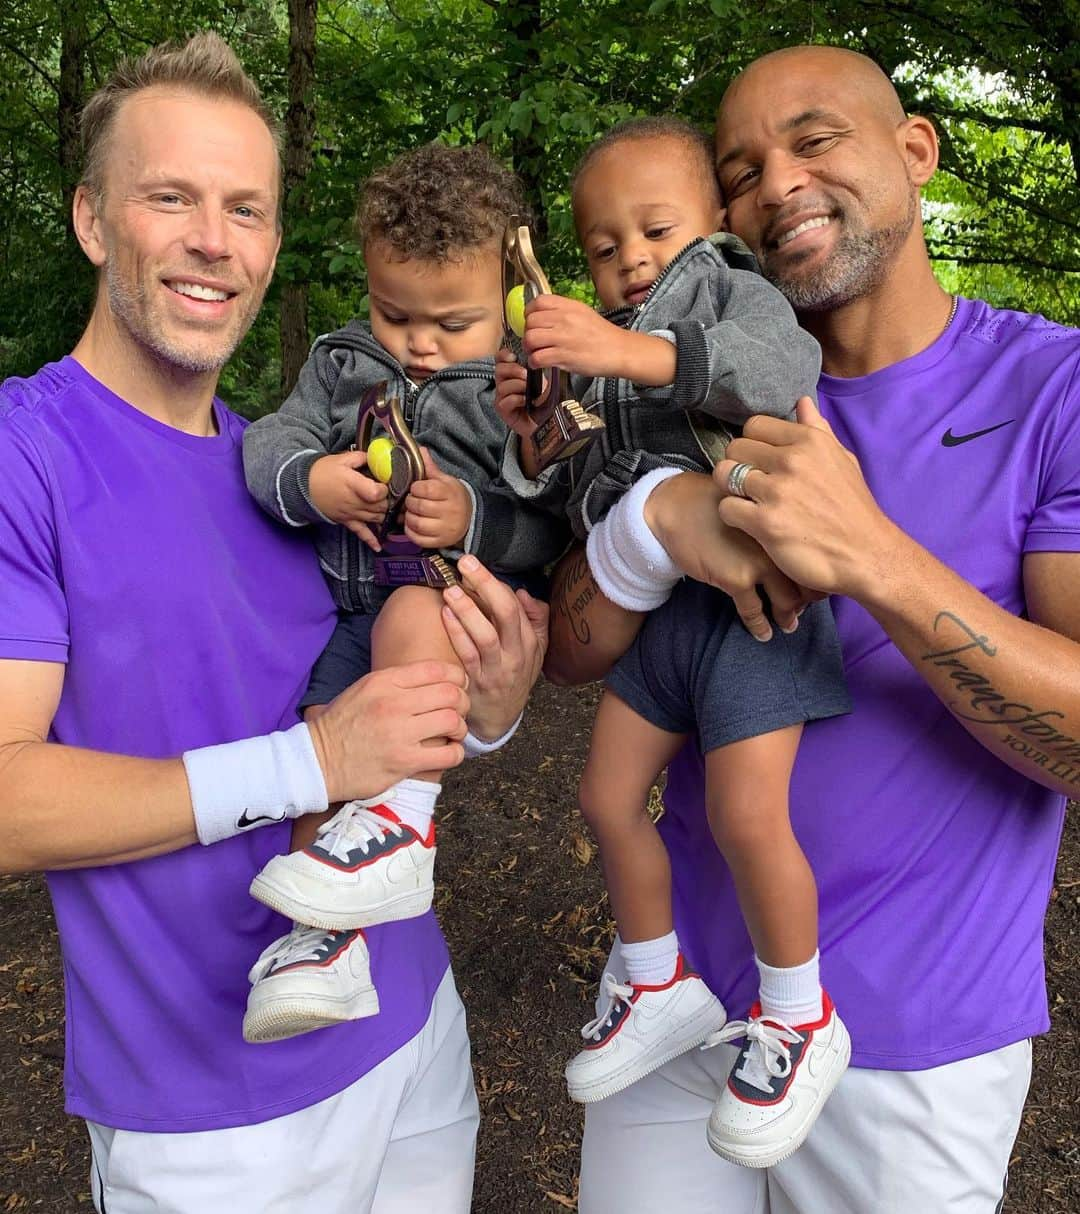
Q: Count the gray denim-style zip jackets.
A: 2